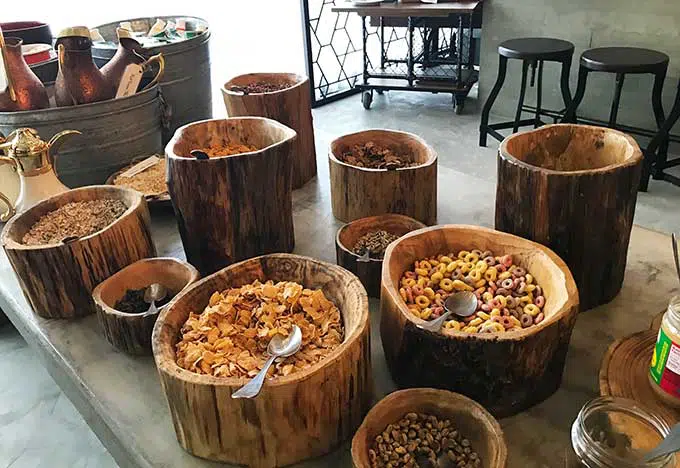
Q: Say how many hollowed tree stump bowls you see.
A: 10